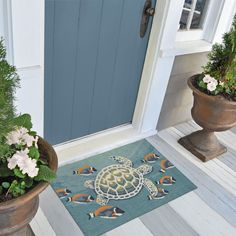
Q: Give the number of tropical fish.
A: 8